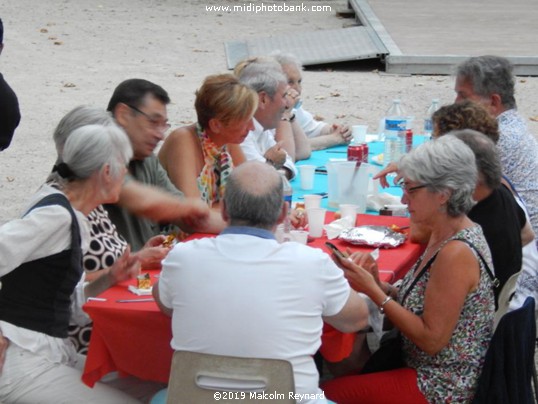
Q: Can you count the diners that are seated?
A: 12